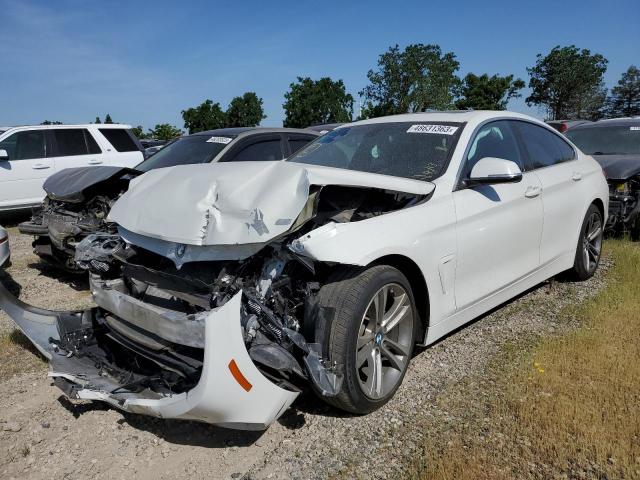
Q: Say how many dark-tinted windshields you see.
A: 3